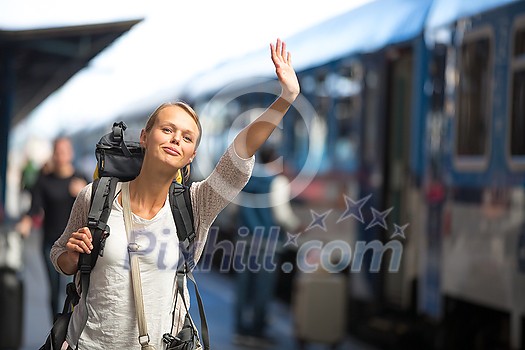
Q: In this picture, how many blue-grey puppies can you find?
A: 0